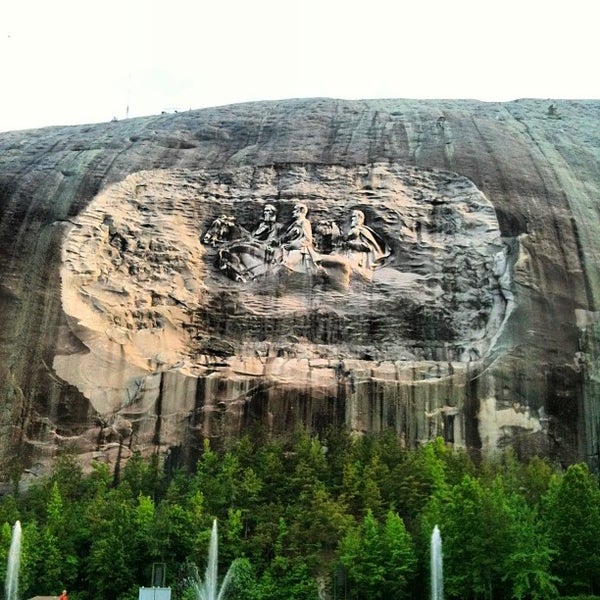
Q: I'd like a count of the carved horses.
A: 3